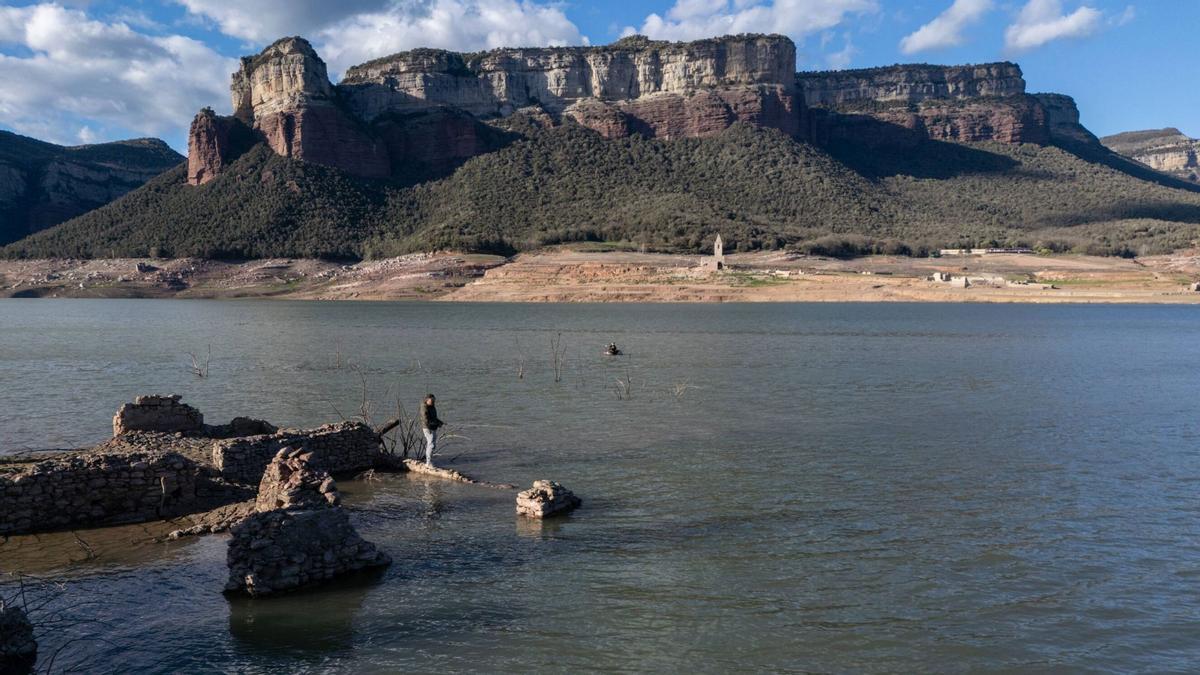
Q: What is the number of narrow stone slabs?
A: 1